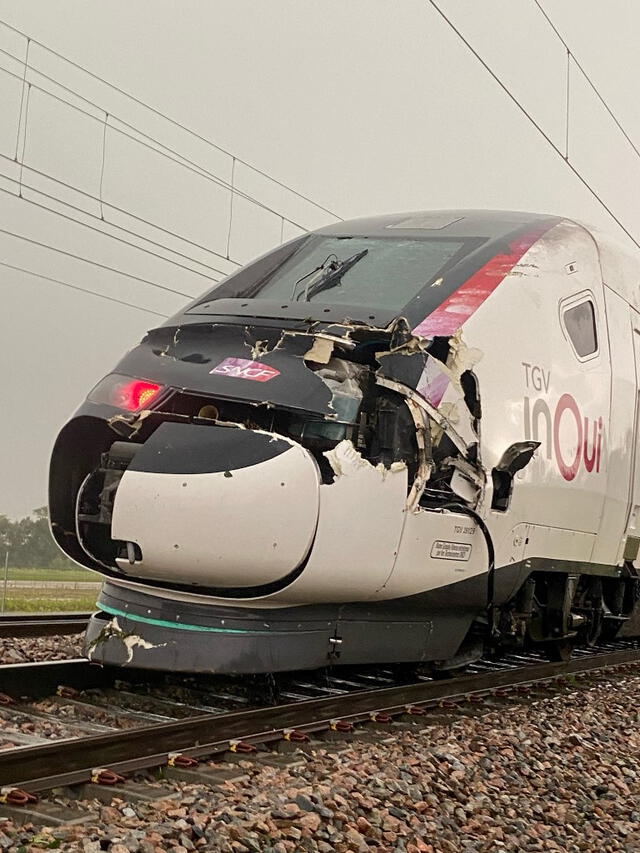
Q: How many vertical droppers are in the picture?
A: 6